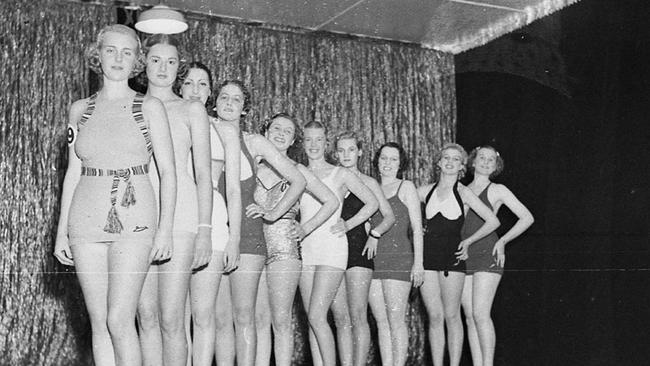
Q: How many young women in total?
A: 10